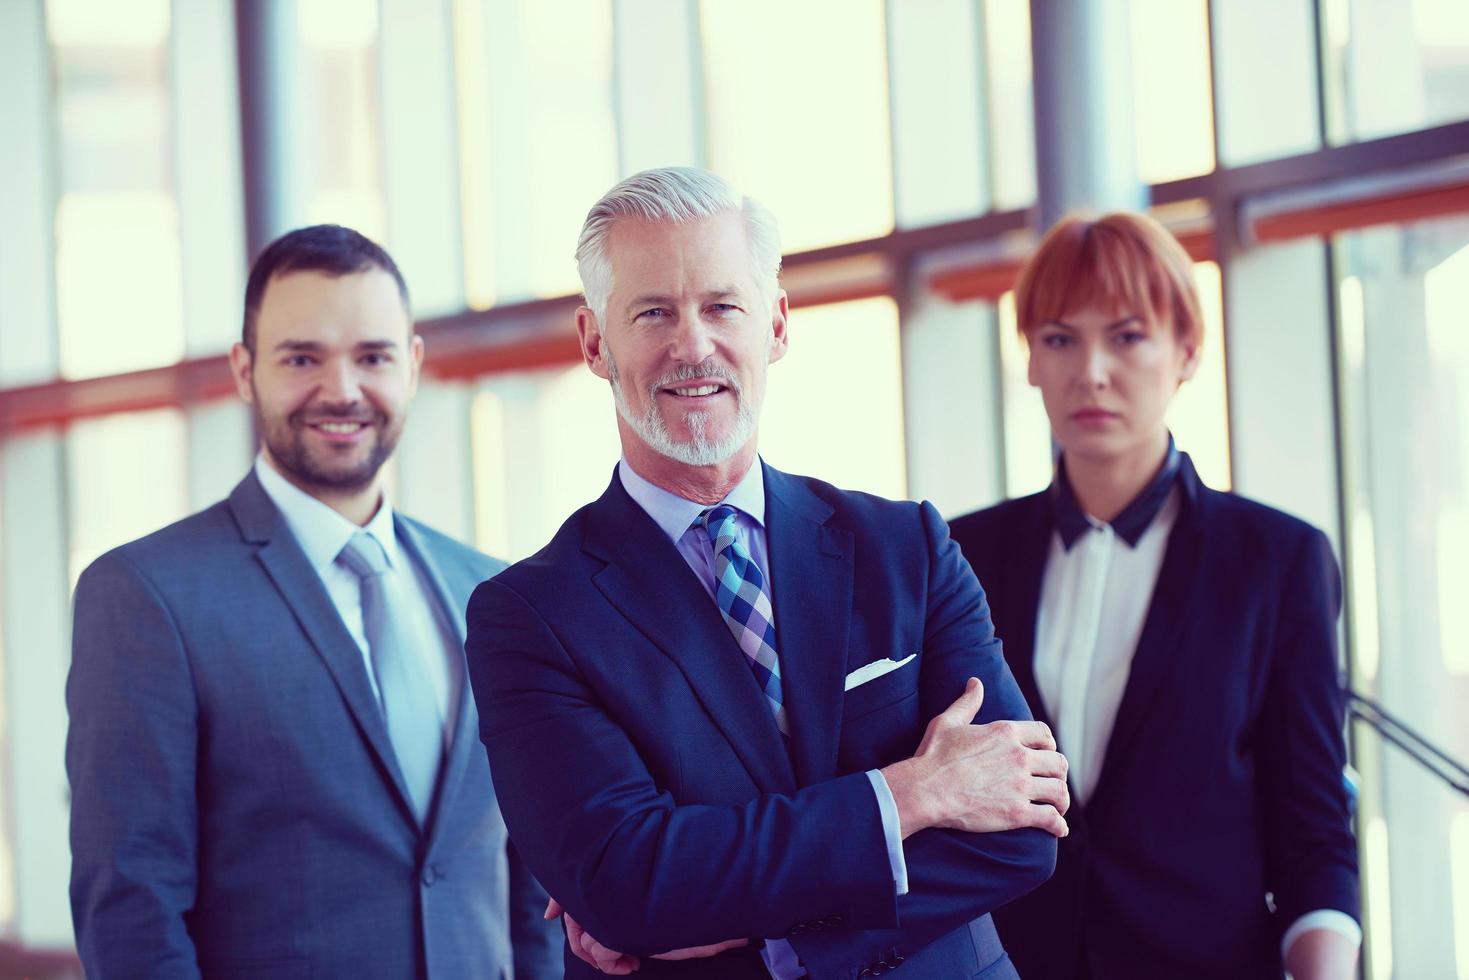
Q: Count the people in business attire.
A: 3